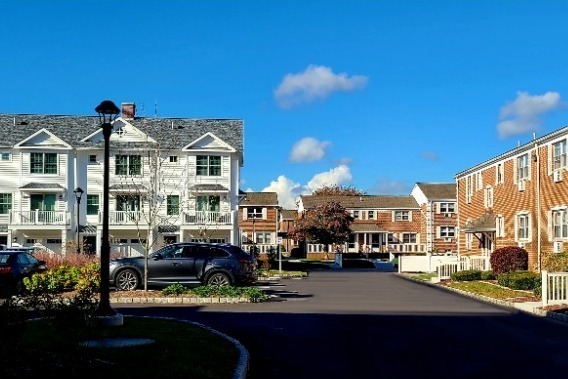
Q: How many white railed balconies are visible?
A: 3